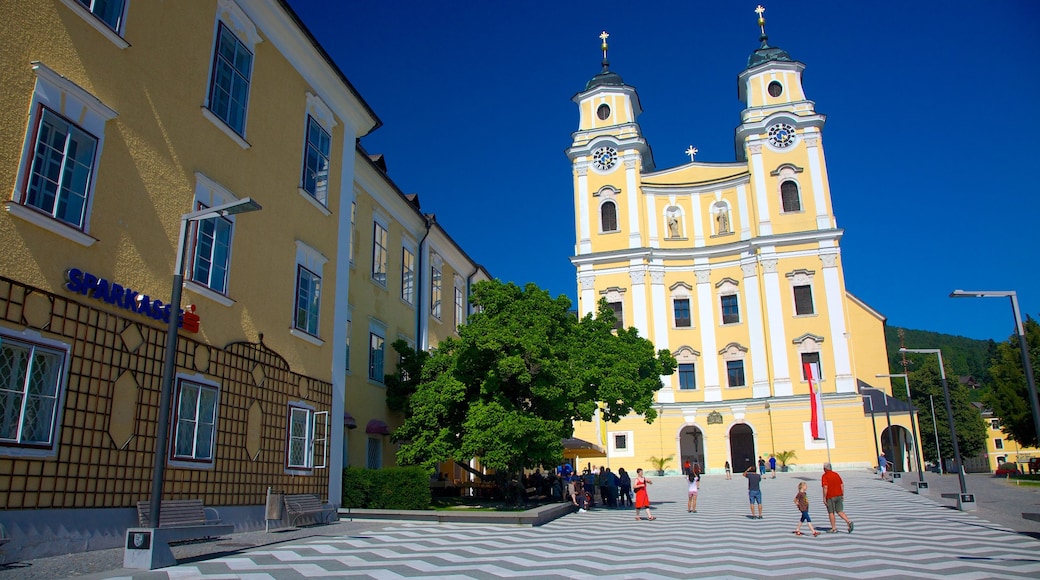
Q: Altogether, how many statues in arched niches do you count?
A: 2